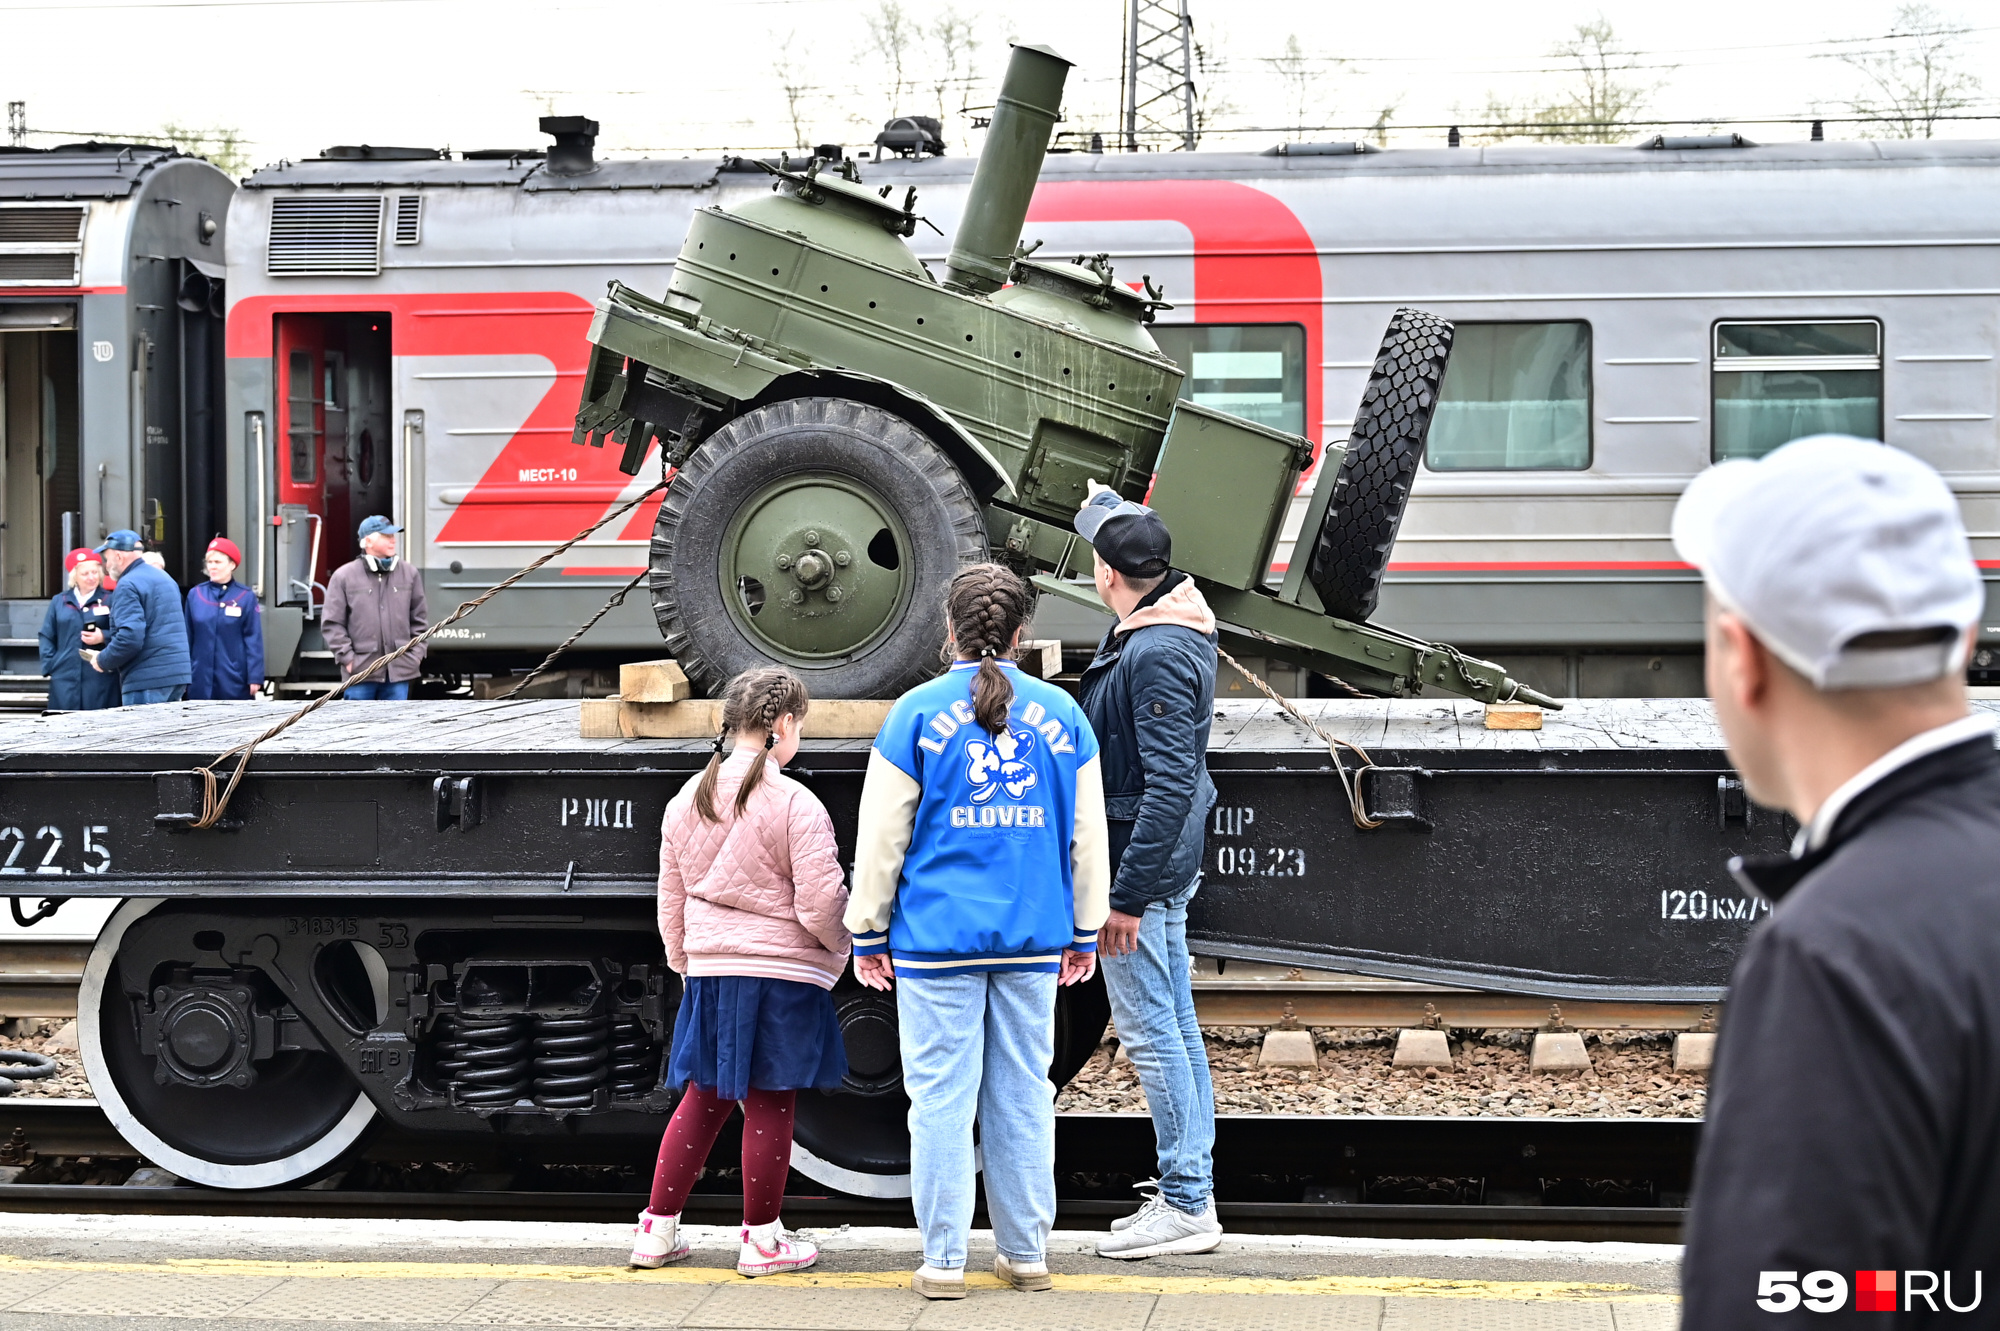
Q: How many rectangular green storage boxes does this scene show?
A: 1